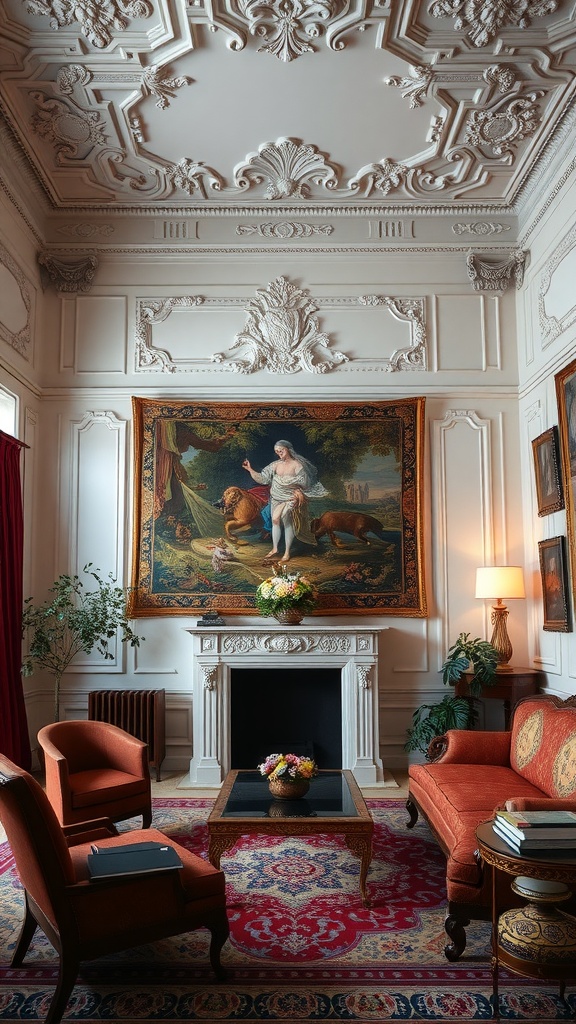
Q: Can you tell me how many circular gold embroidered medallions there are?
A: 2